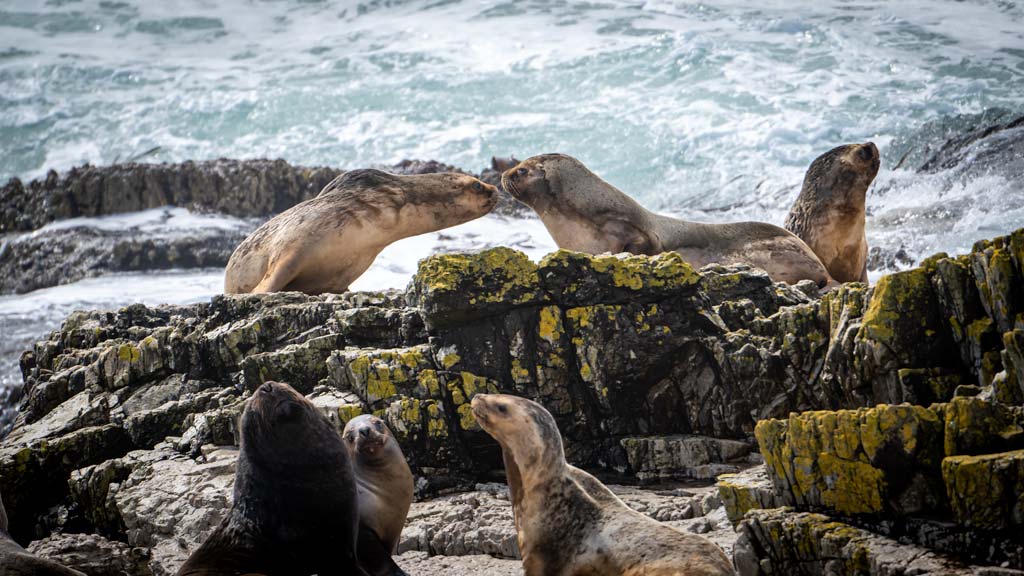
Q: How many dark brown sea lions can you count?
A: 1